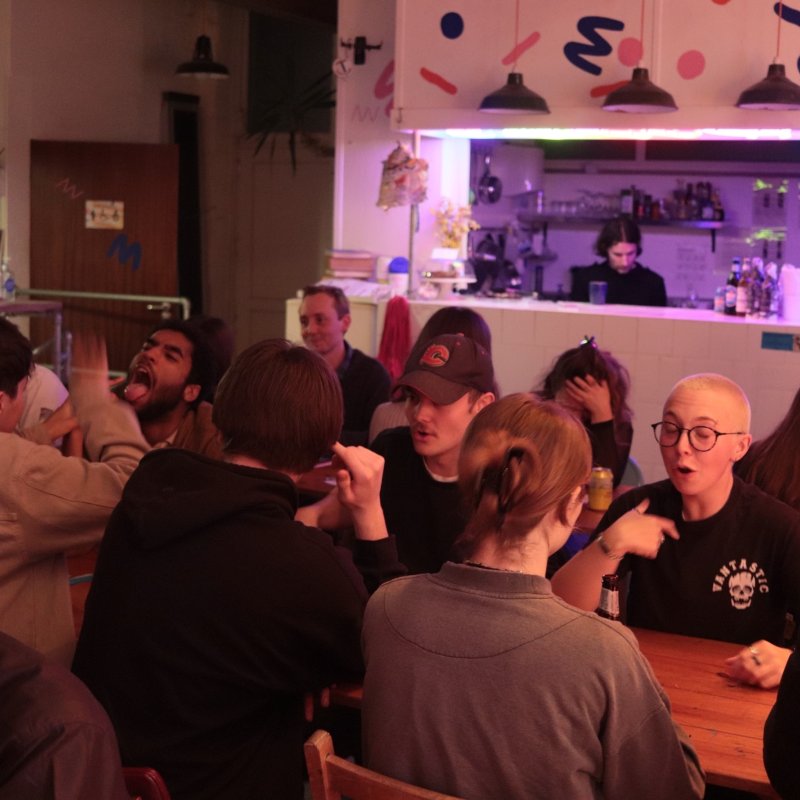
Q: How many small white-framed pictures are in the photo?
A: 1